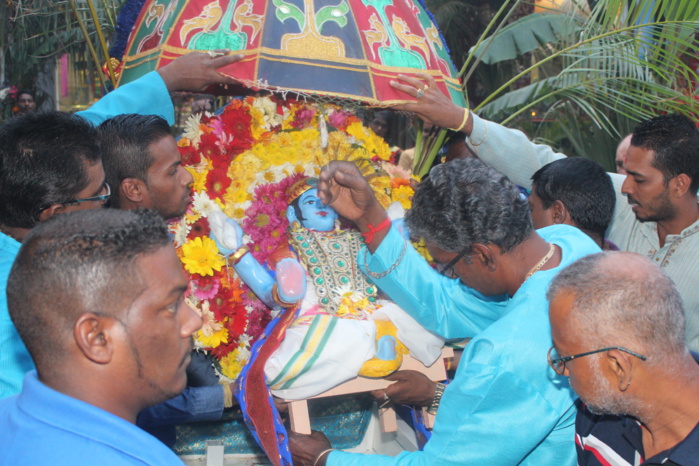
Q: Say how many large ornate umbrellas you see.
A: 1